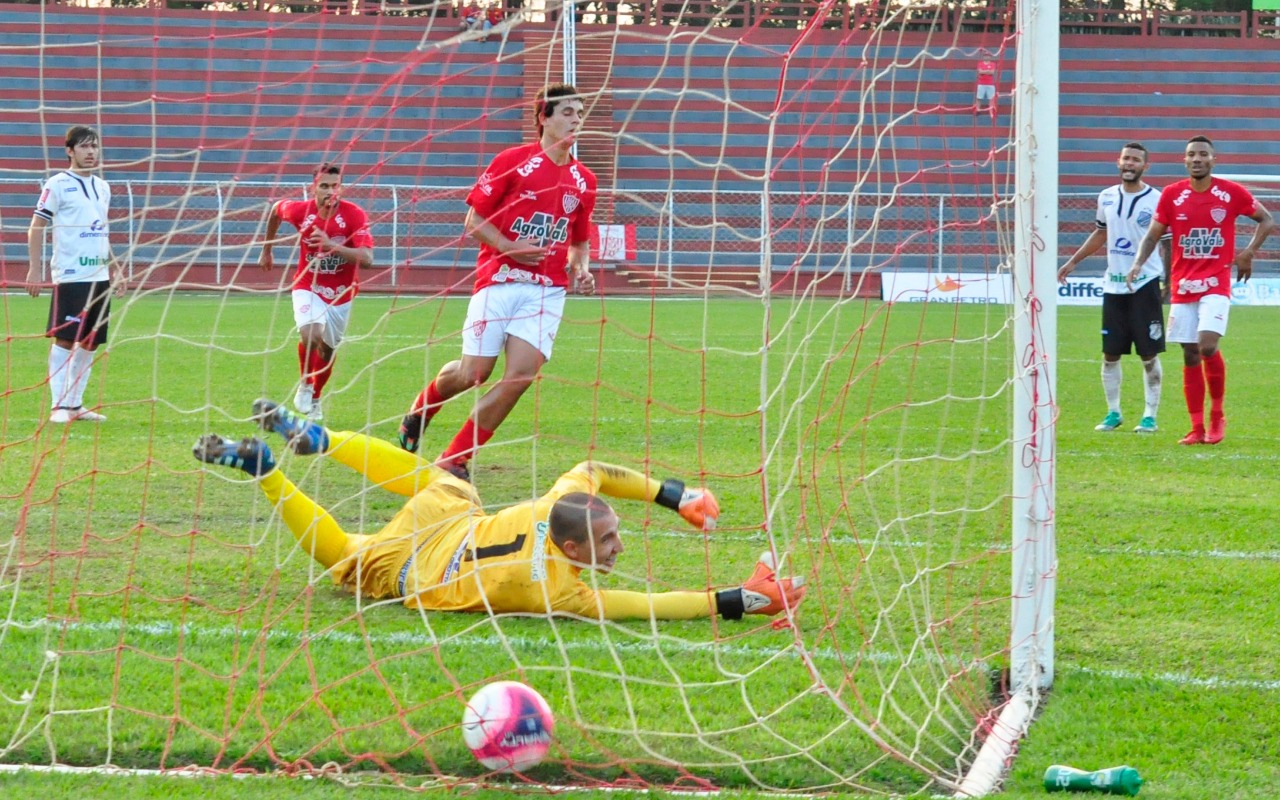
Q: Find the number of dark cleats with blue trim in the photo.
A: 2